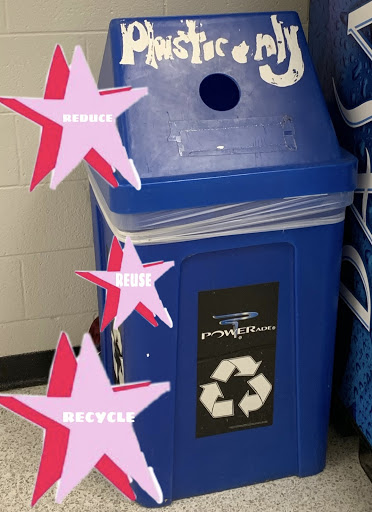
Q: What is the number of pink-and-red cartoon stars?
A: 3